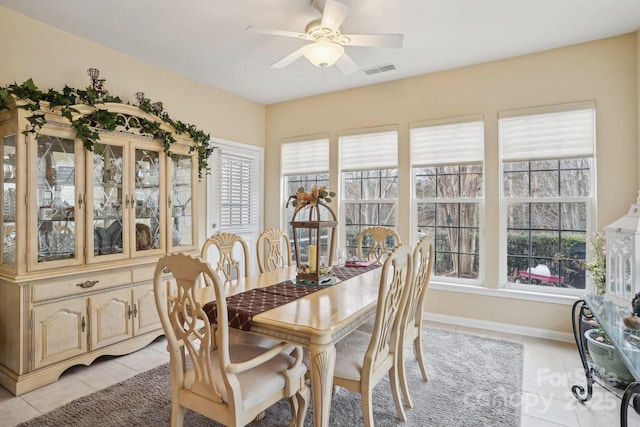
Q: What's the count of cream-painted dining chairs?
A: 6